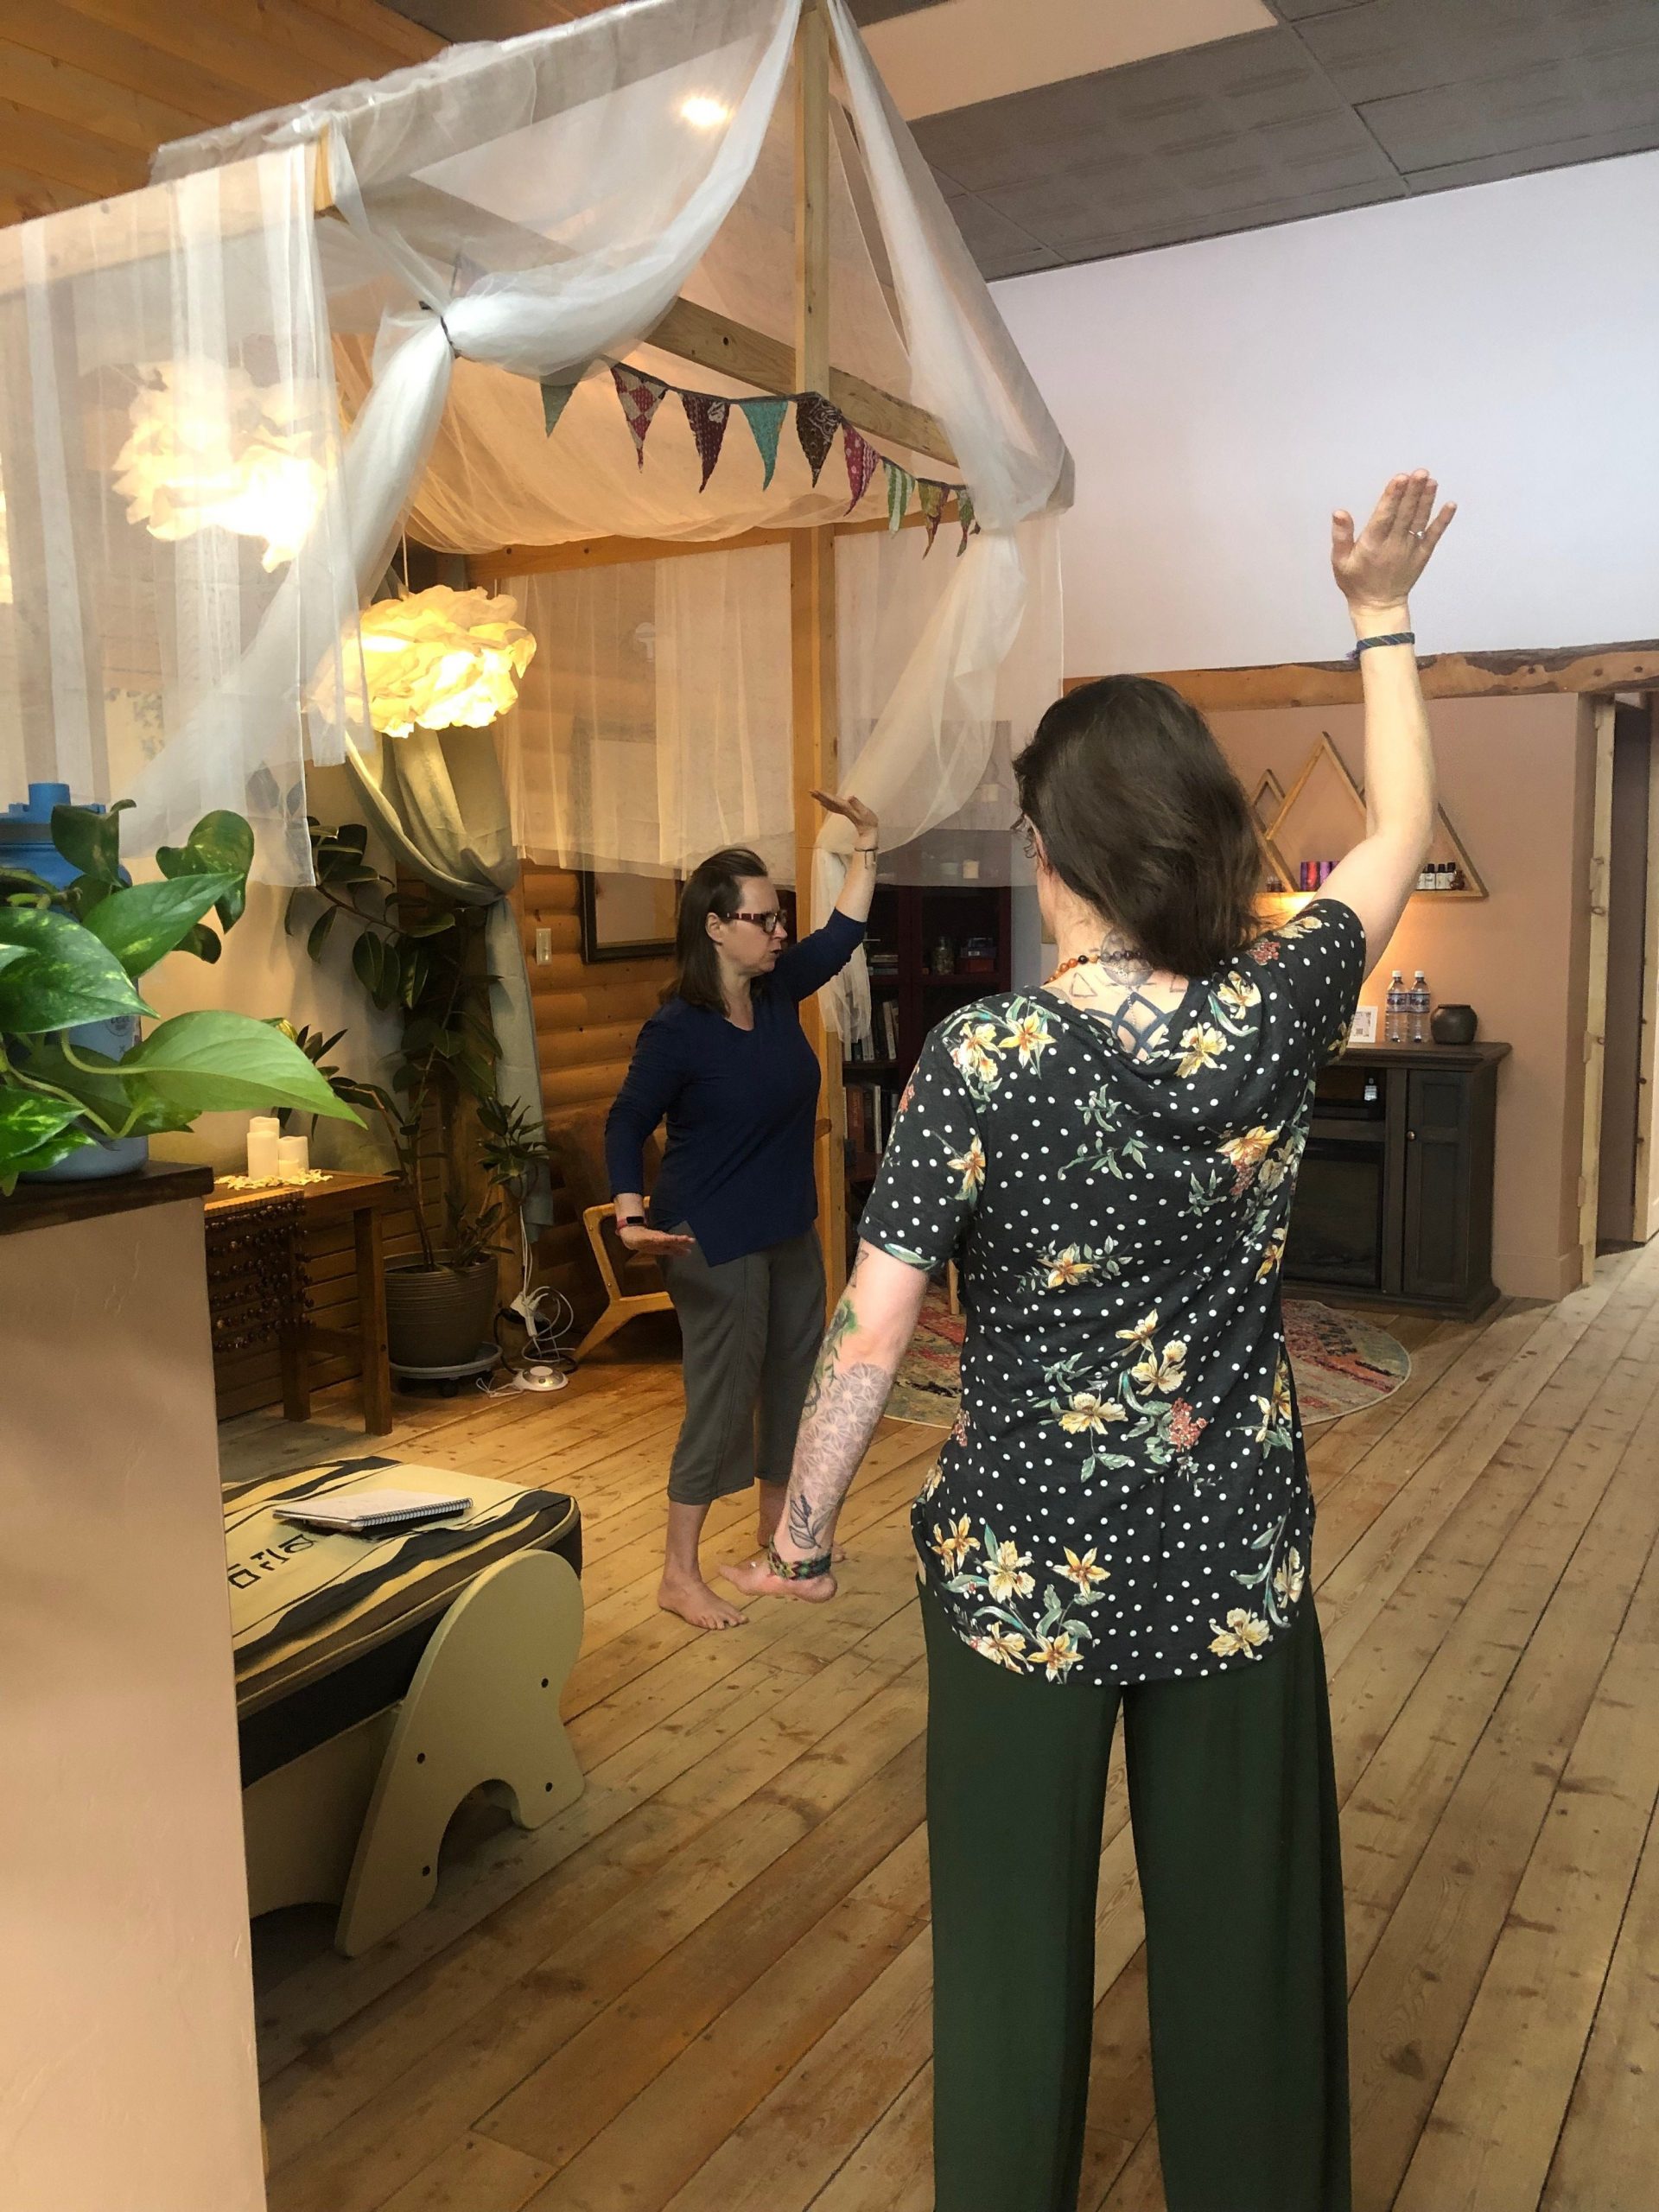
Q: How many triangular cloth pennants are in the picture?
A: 9